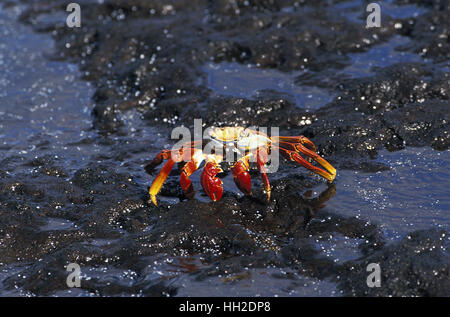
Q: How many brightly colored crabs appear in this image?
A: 1